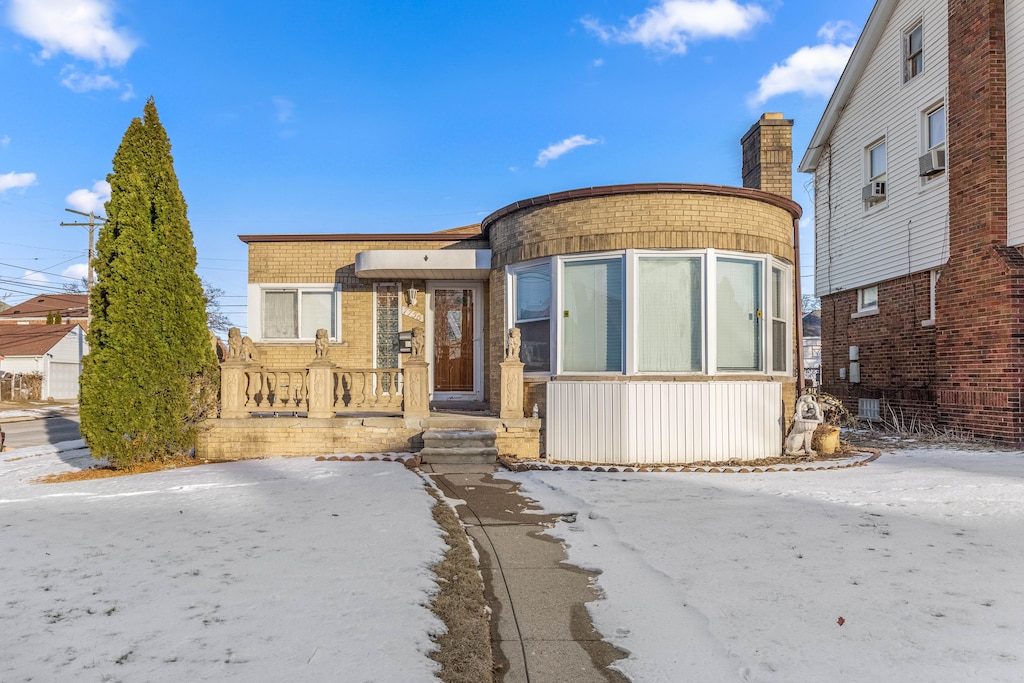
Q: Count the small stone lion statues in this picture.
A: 5